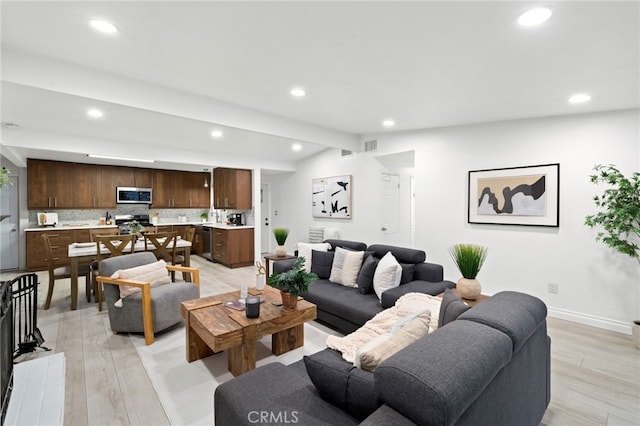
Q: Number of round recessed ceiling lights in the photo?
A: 8